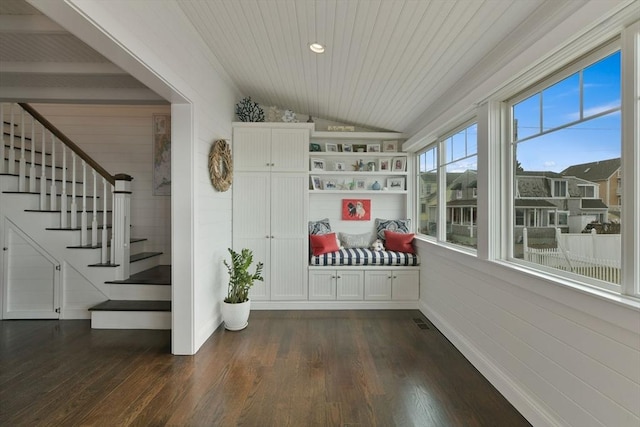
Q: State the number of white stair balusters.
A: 12